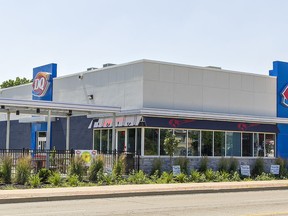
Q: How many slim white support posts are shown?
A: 4